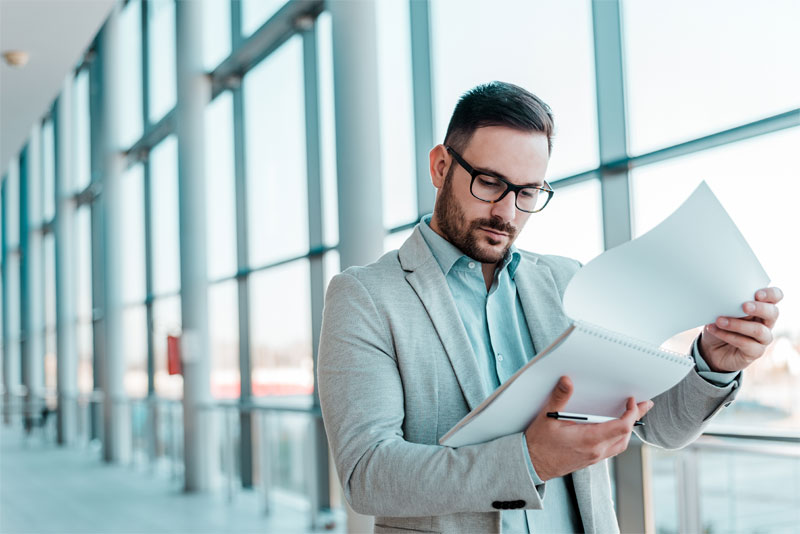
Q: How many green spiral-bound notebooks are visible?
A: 0